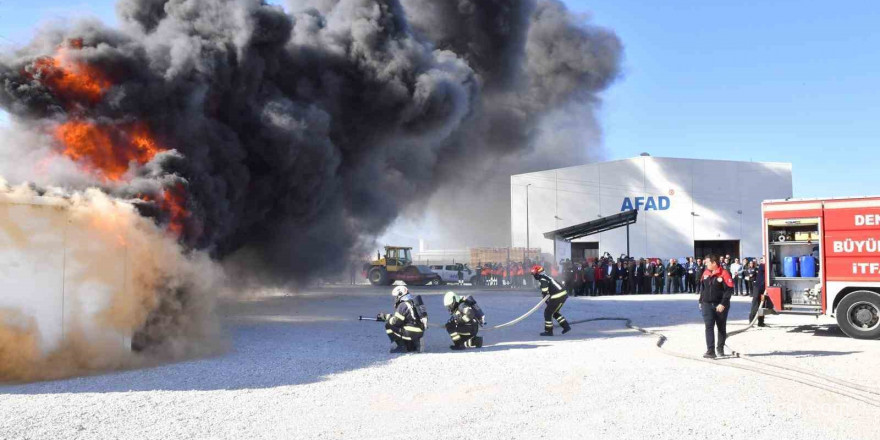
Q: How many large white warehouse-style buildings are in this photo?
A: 1